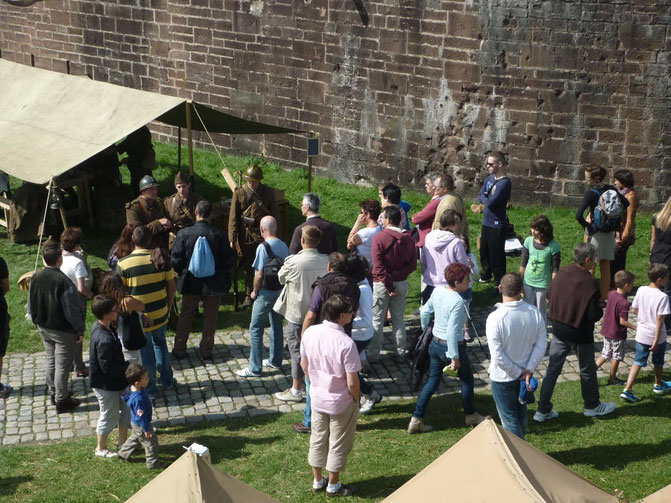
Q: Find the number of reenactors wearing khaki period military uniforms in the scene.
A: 3